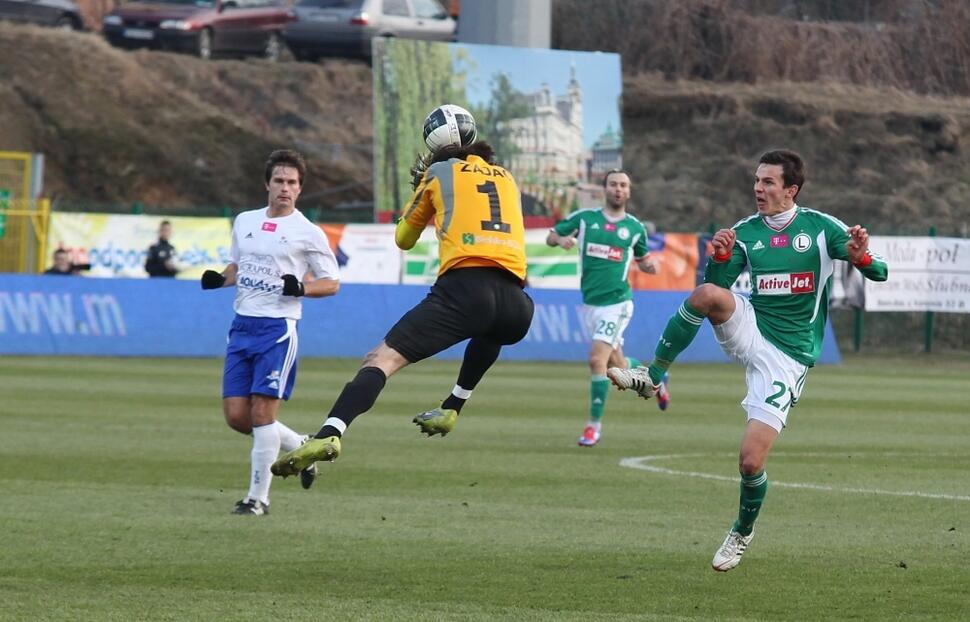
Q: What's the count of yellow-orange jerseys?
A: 1